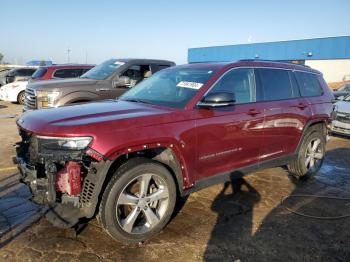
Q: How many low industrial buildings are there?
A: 1